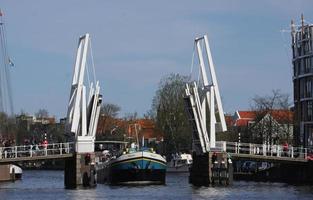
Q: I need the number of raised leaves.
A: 2